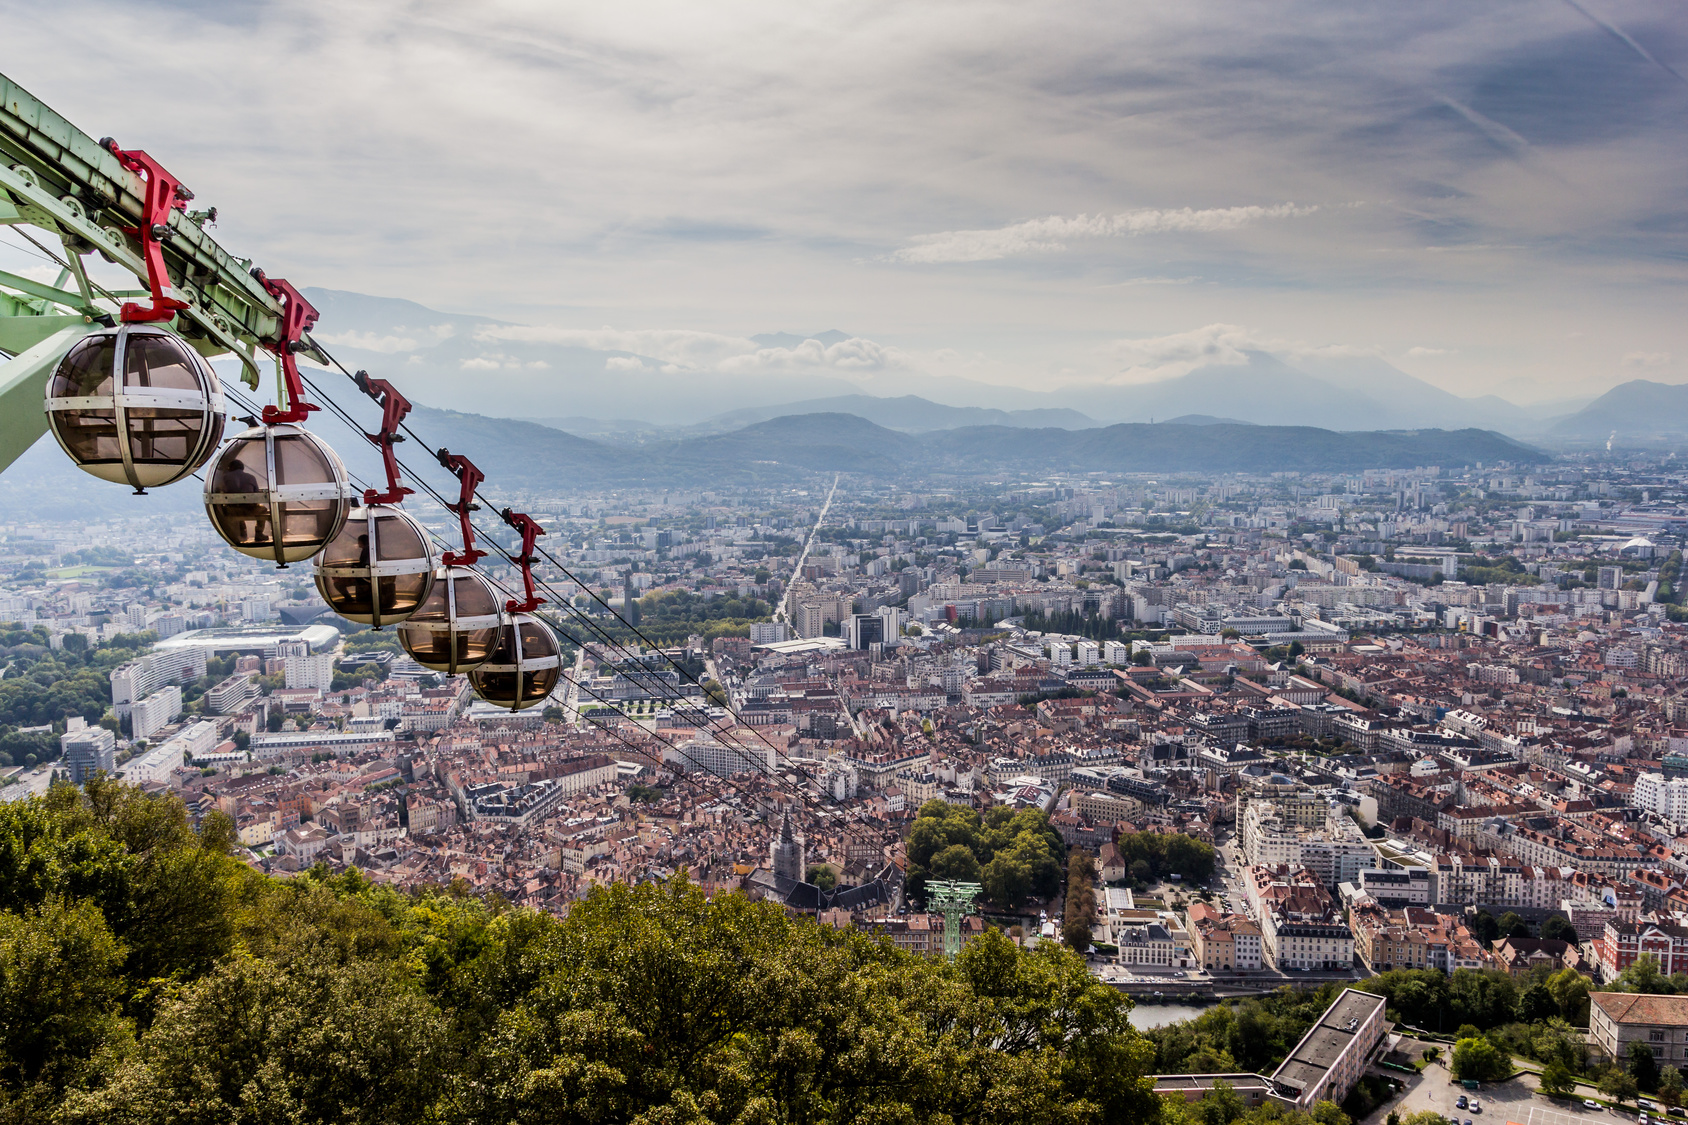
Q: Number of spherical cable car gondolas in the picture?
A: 5